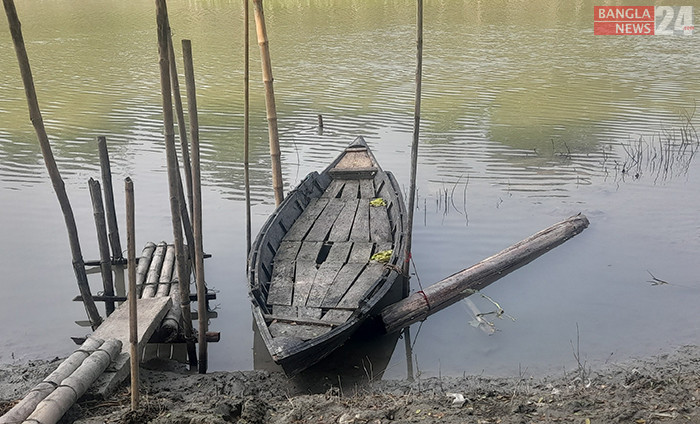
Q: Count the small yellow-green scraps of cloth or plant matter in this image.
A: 2